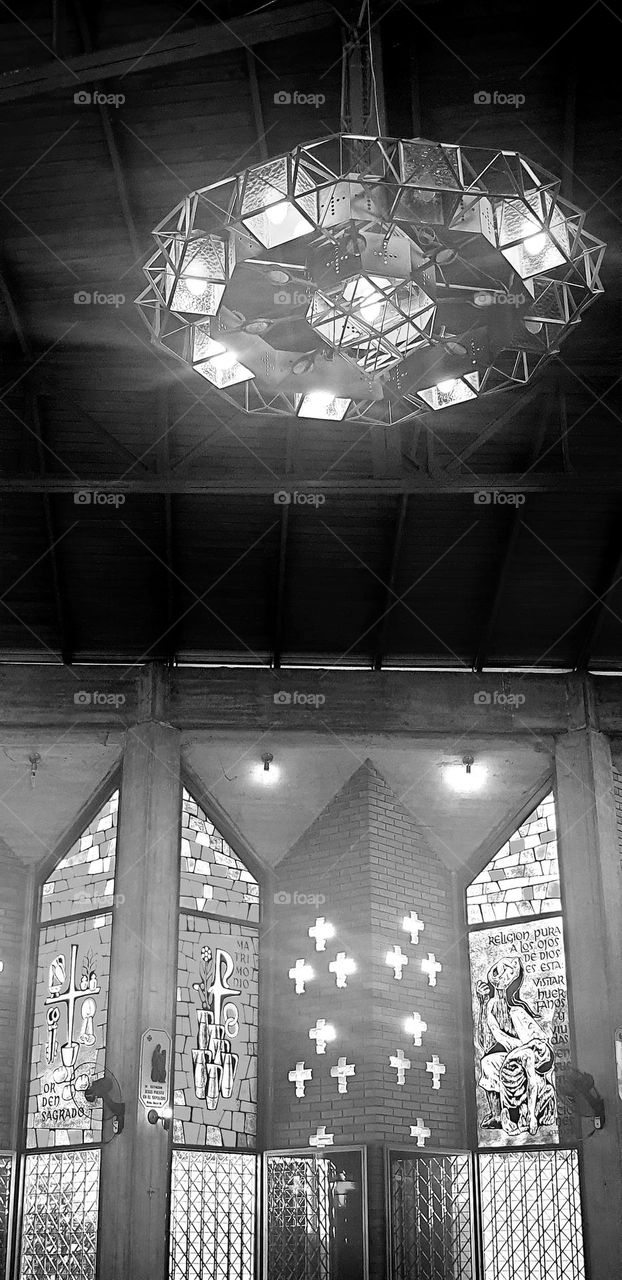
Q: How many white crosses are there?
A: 14